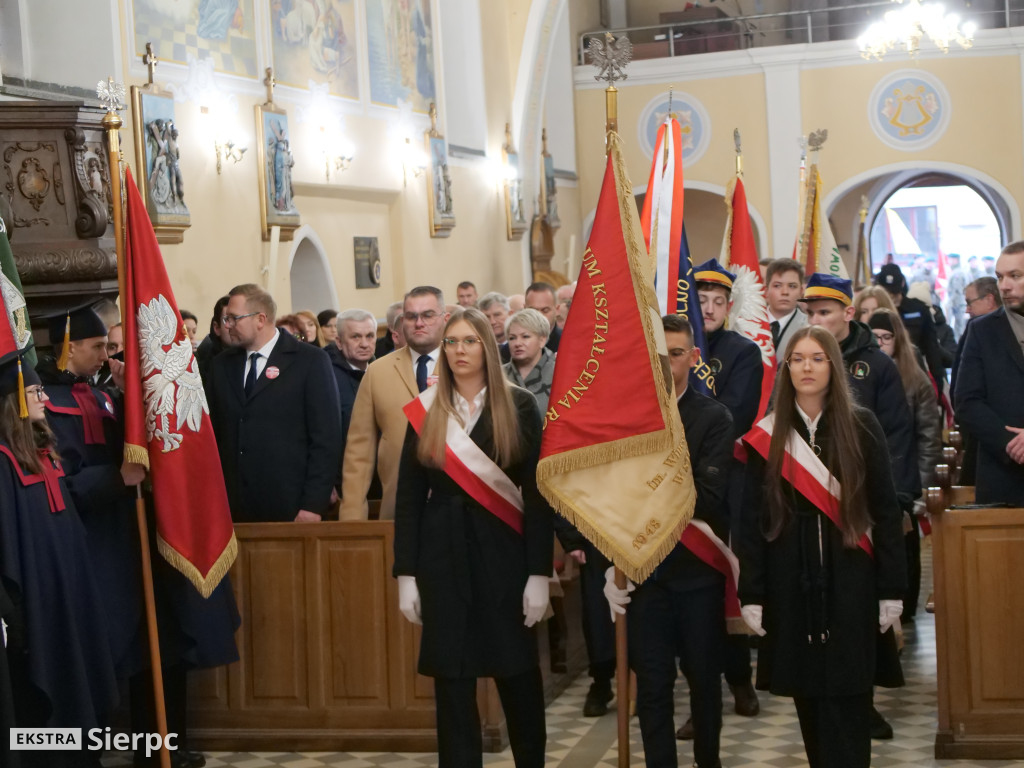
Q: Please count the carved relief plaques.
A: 5